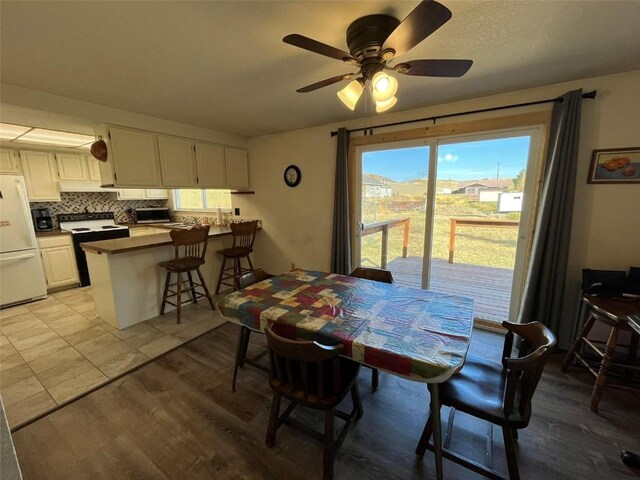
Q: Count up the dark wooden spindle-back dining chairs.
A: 4